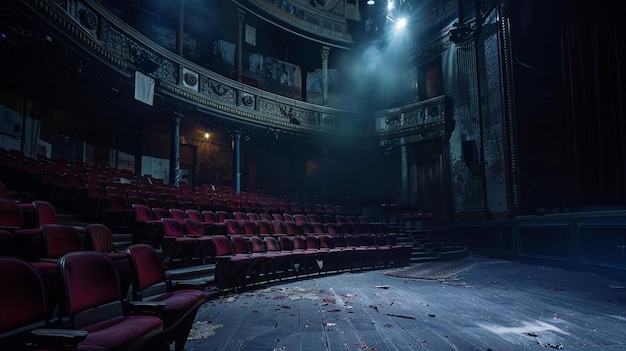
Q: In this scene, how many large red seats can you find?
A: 3